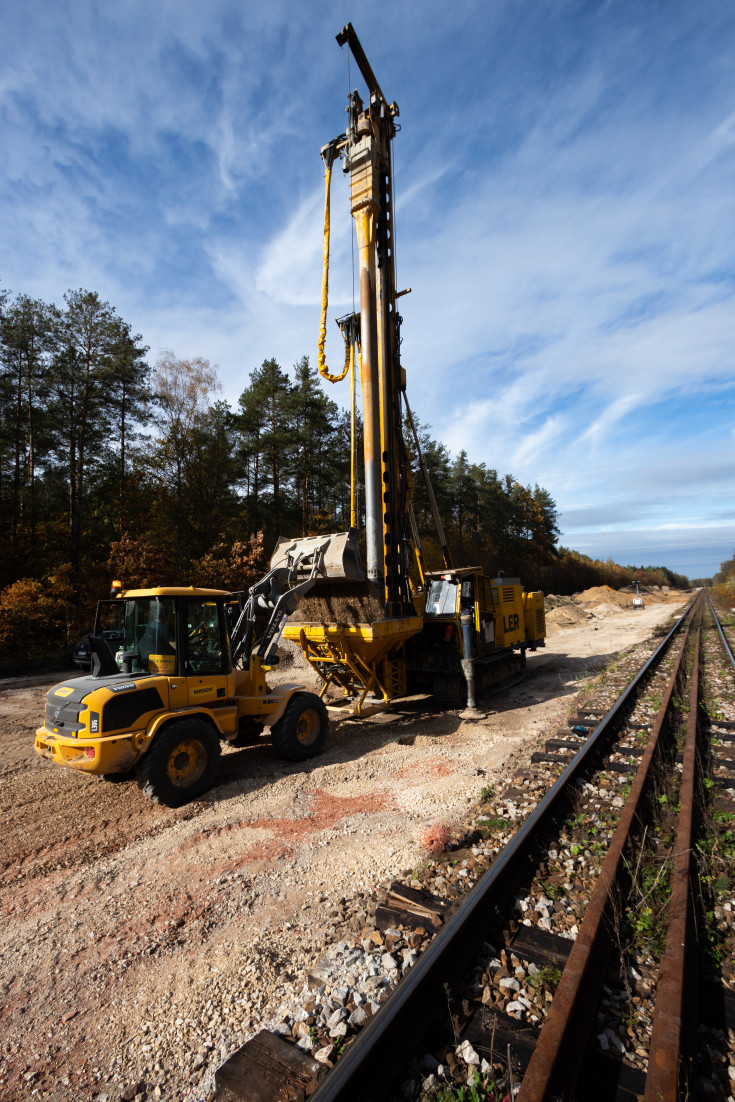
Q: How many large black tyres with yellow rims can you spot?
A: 2